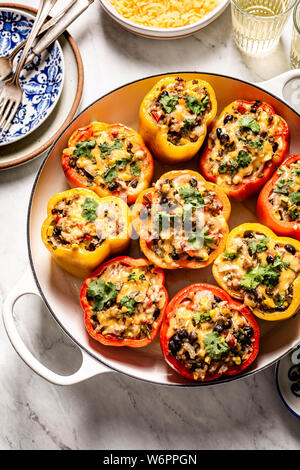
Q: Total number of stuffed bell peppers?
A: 9